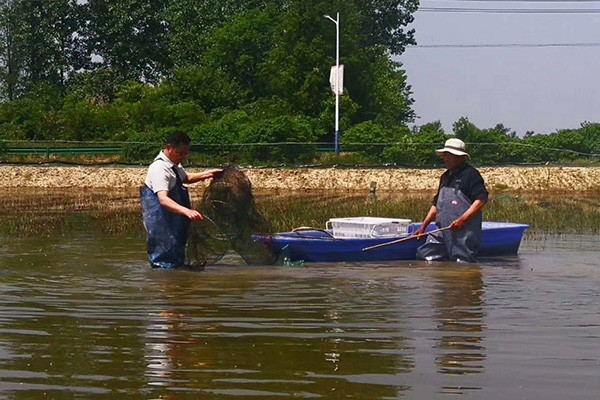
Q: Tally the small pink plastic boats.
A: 0